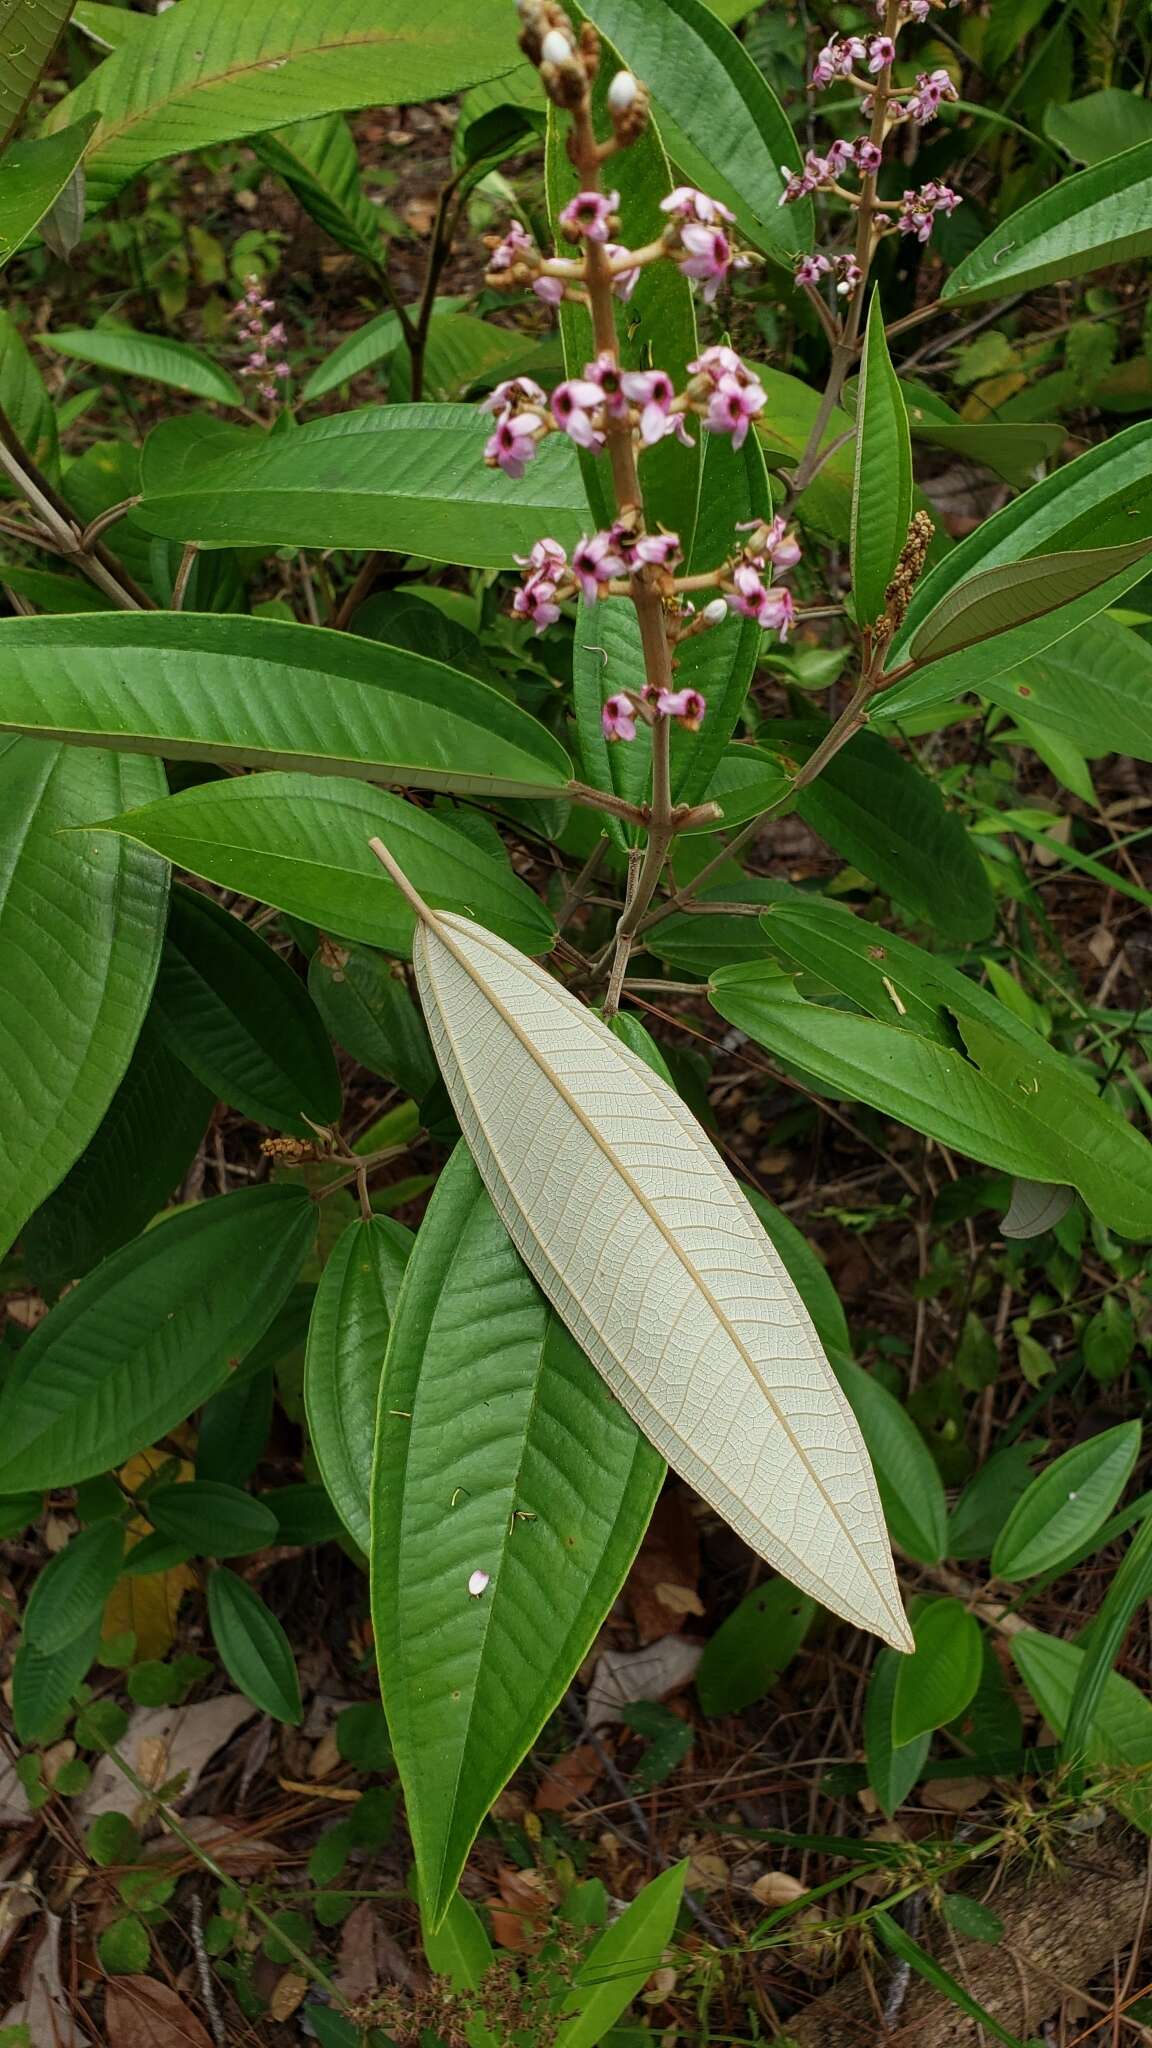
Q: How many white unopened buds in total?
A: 4